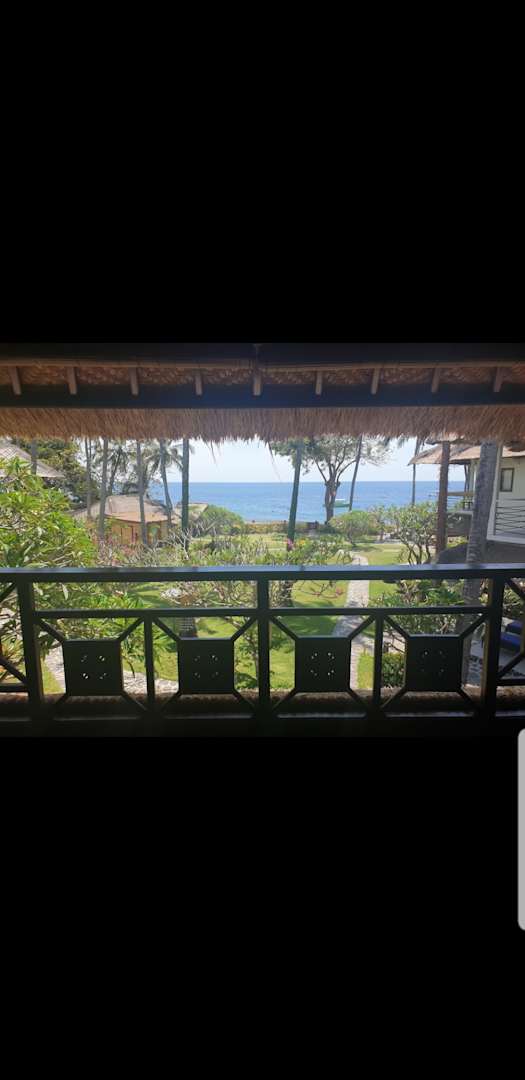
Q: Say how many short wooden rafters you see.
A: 9